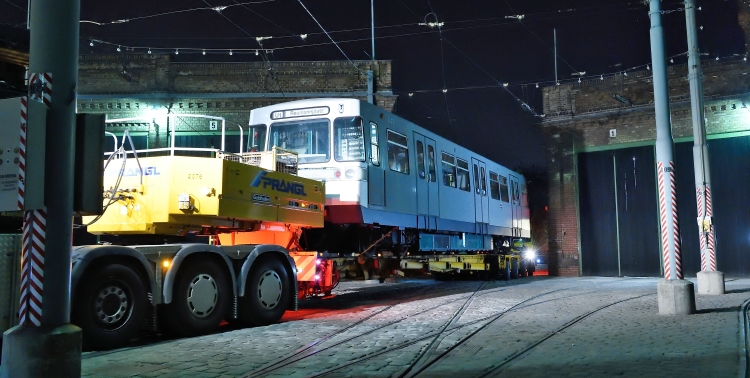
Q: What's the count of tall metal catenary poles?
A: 3